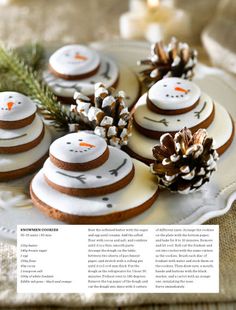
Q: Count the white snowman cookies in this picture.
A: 4